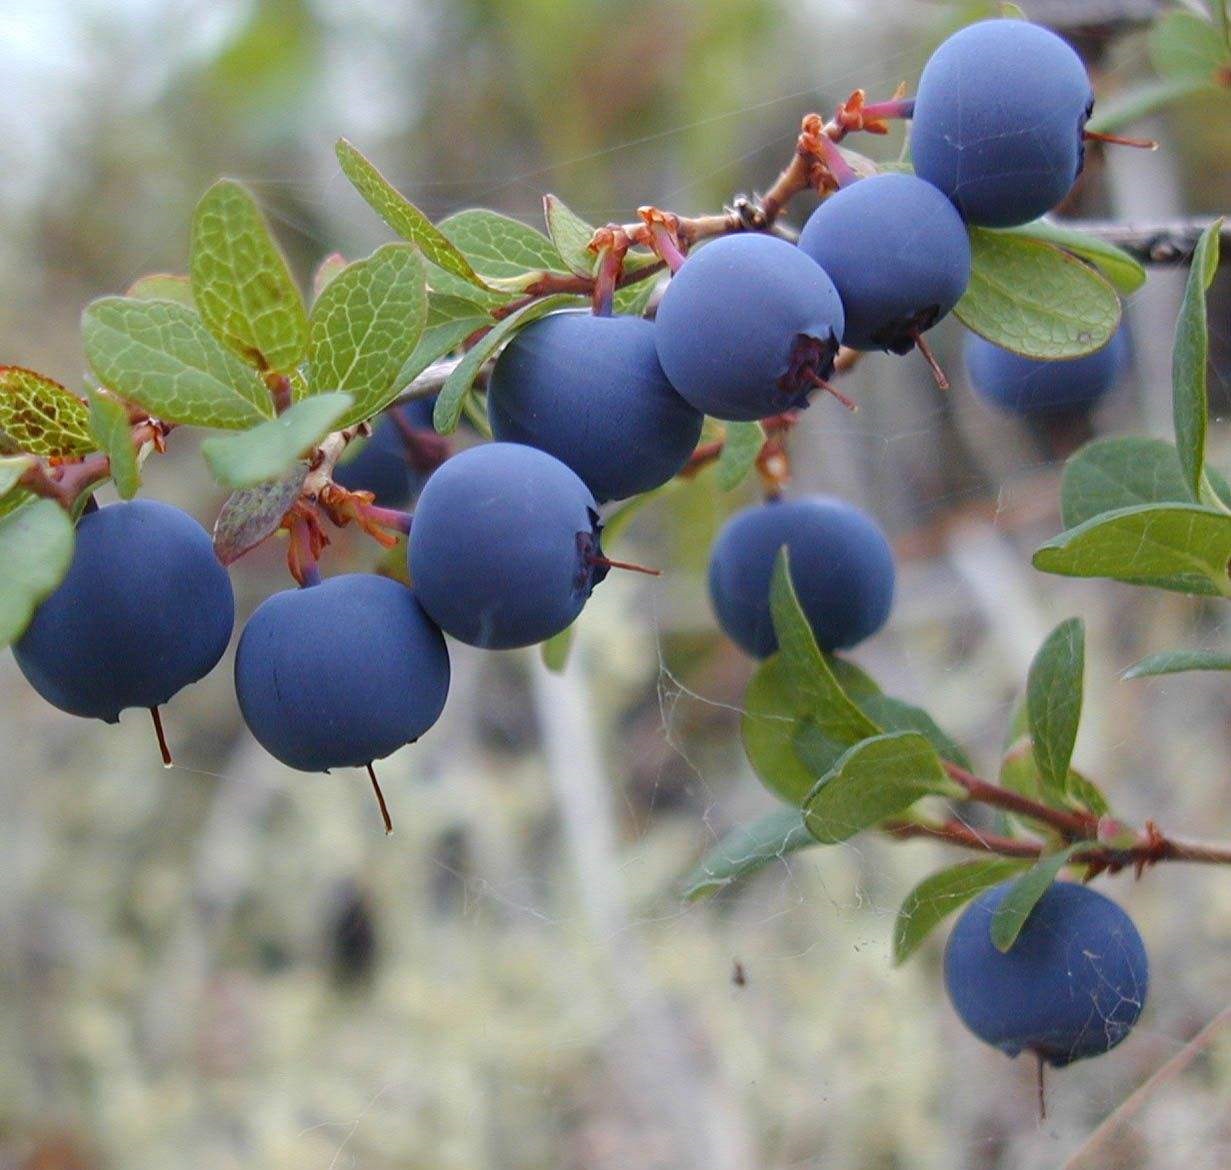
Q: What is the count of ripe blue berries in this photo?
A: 11